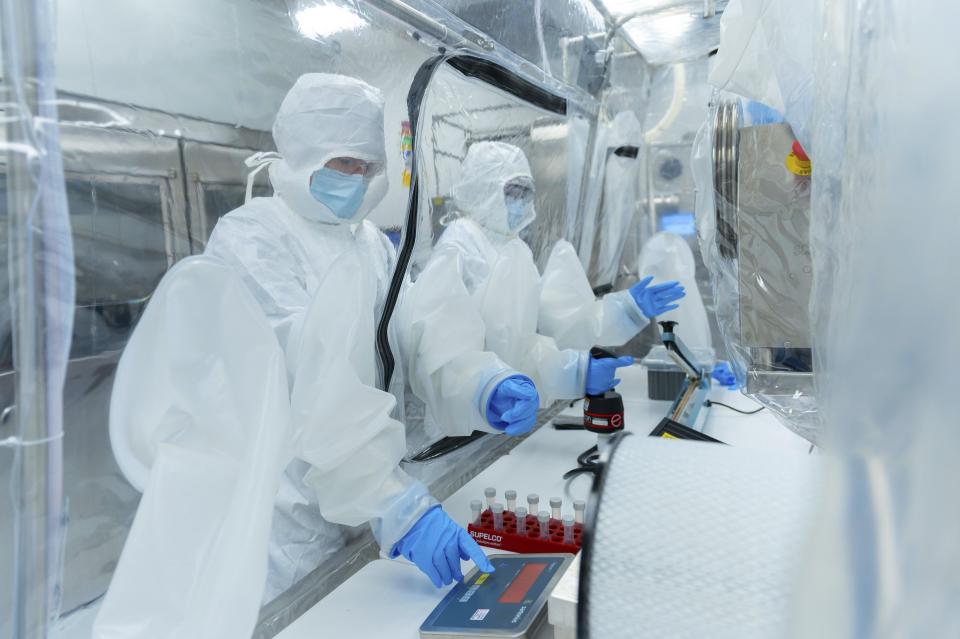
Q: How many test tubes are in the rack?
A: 10